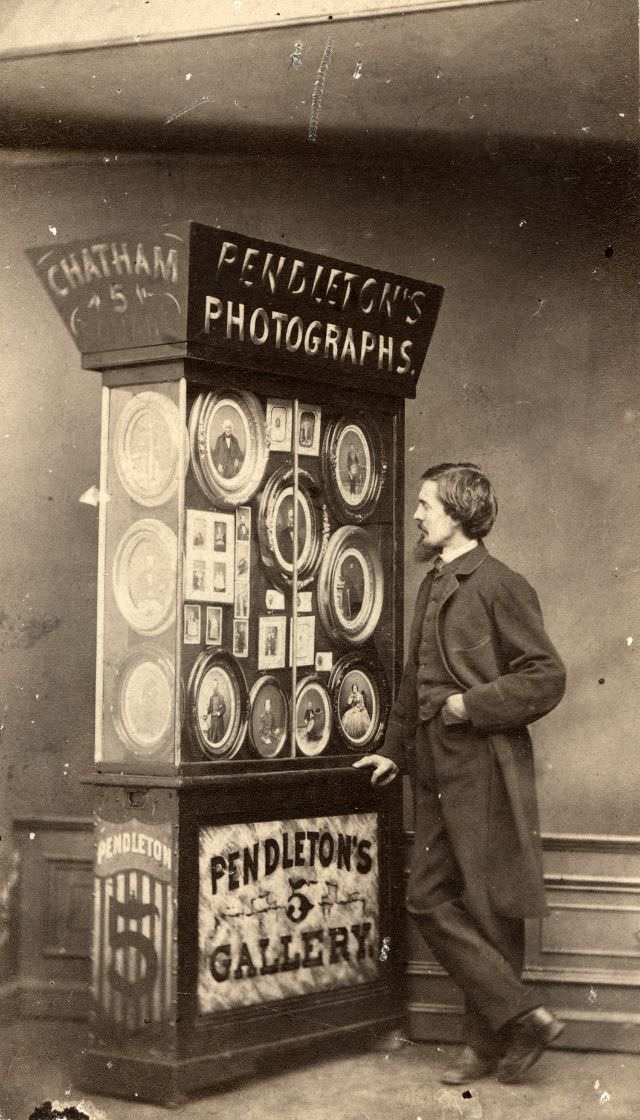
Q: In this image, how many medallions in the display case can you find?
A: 11